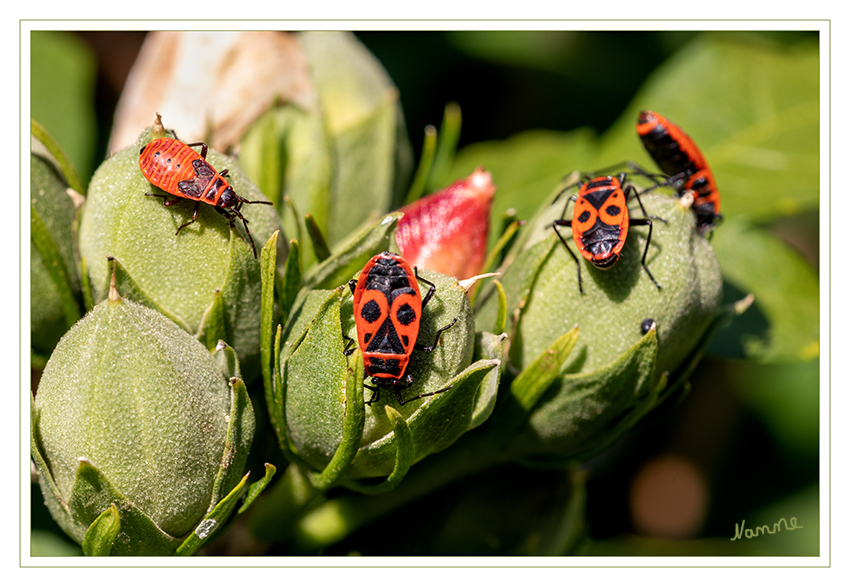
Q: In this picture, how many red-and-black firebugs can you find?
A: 4